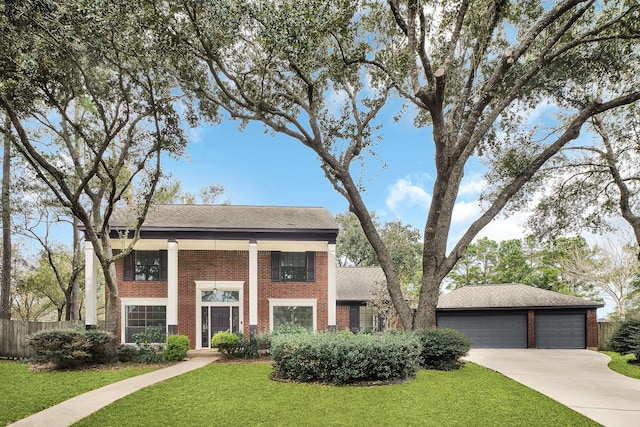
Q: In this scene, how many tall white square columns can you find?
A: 4